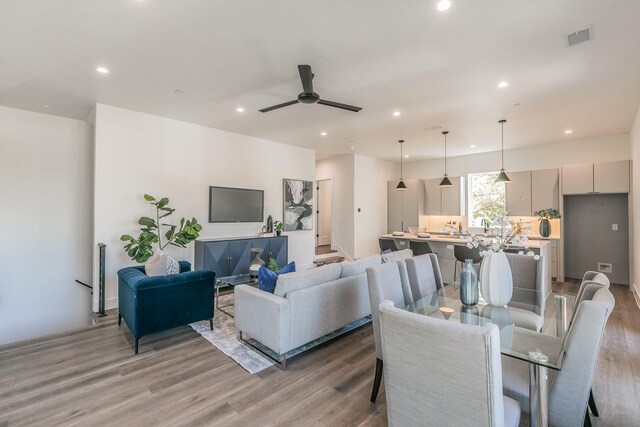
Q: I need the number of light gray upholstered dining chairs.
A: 6